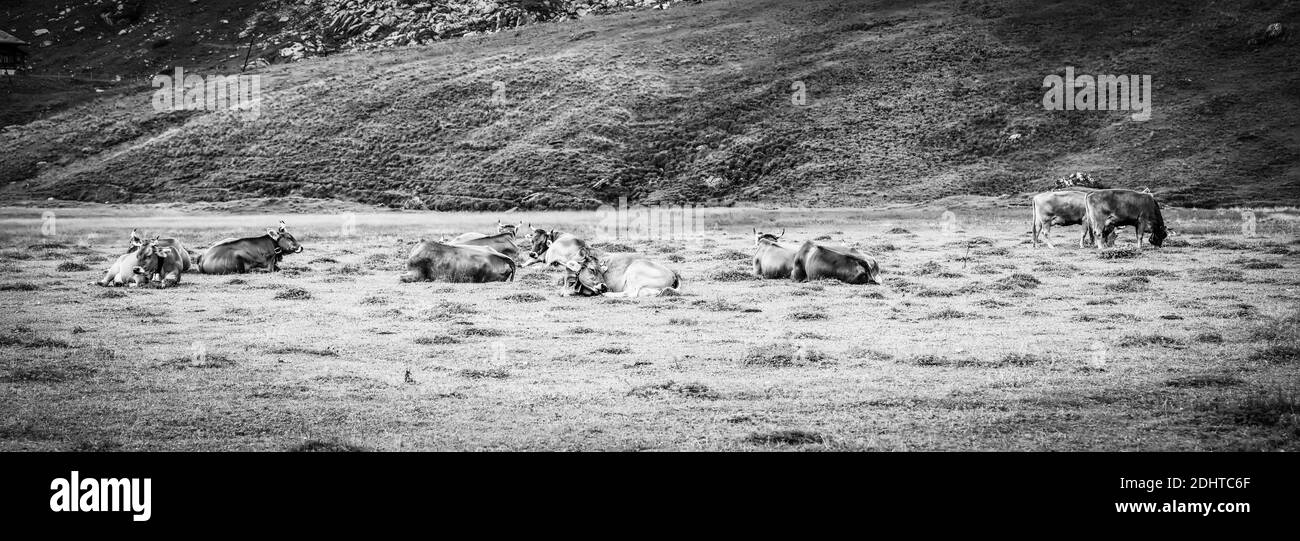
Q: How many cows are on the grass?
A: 11